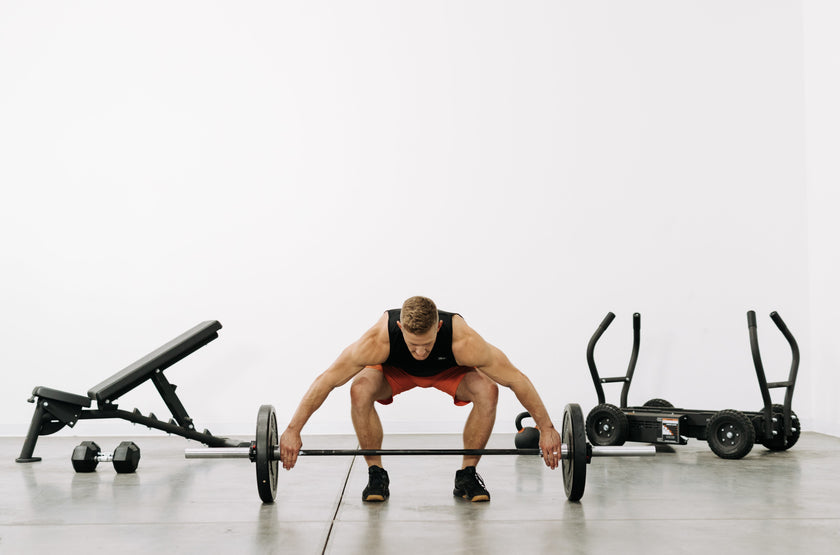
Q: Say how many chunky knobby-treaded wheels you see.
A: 4